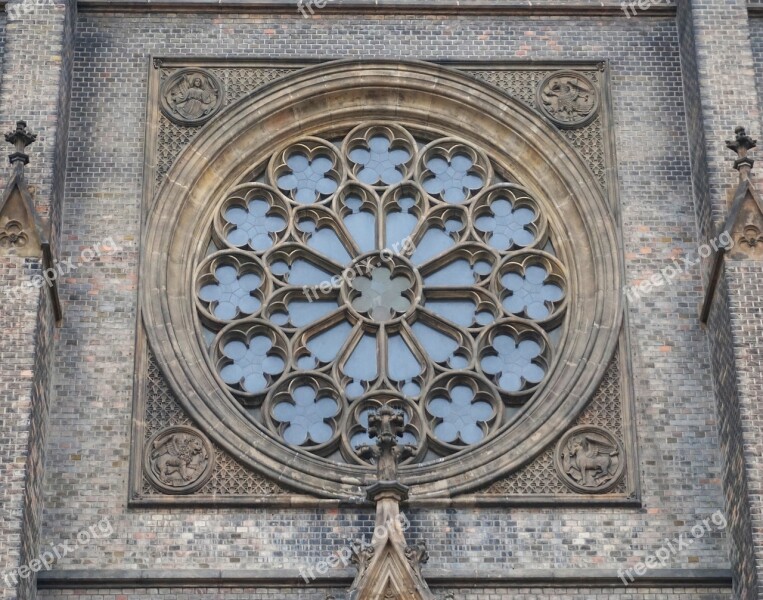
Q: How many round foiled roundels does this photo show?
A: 13